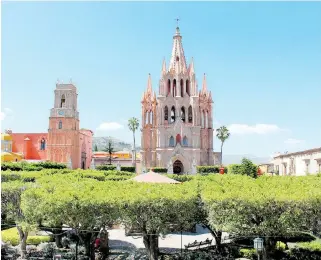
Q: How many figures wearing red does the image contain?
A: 1